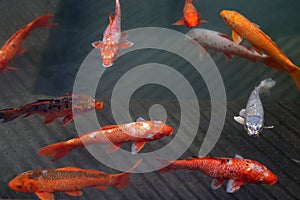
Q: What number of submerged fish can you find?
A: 10